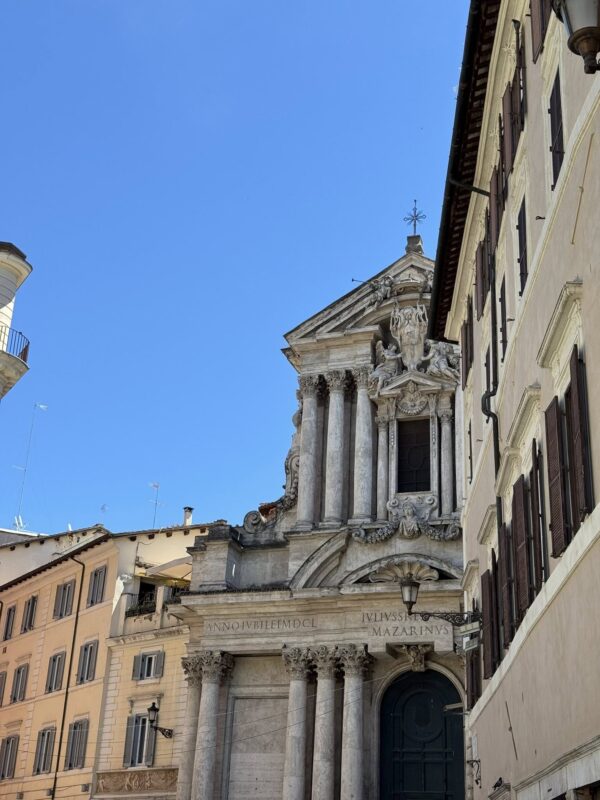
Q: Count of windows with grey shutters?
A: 13